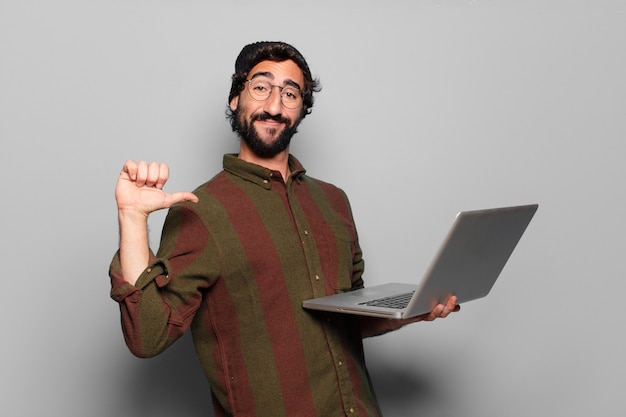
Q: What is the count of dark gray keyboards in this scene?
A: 1